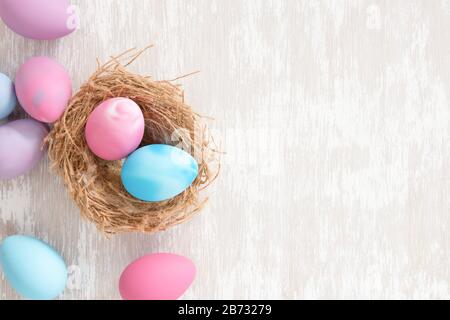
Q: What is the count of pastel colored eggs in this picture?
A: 8